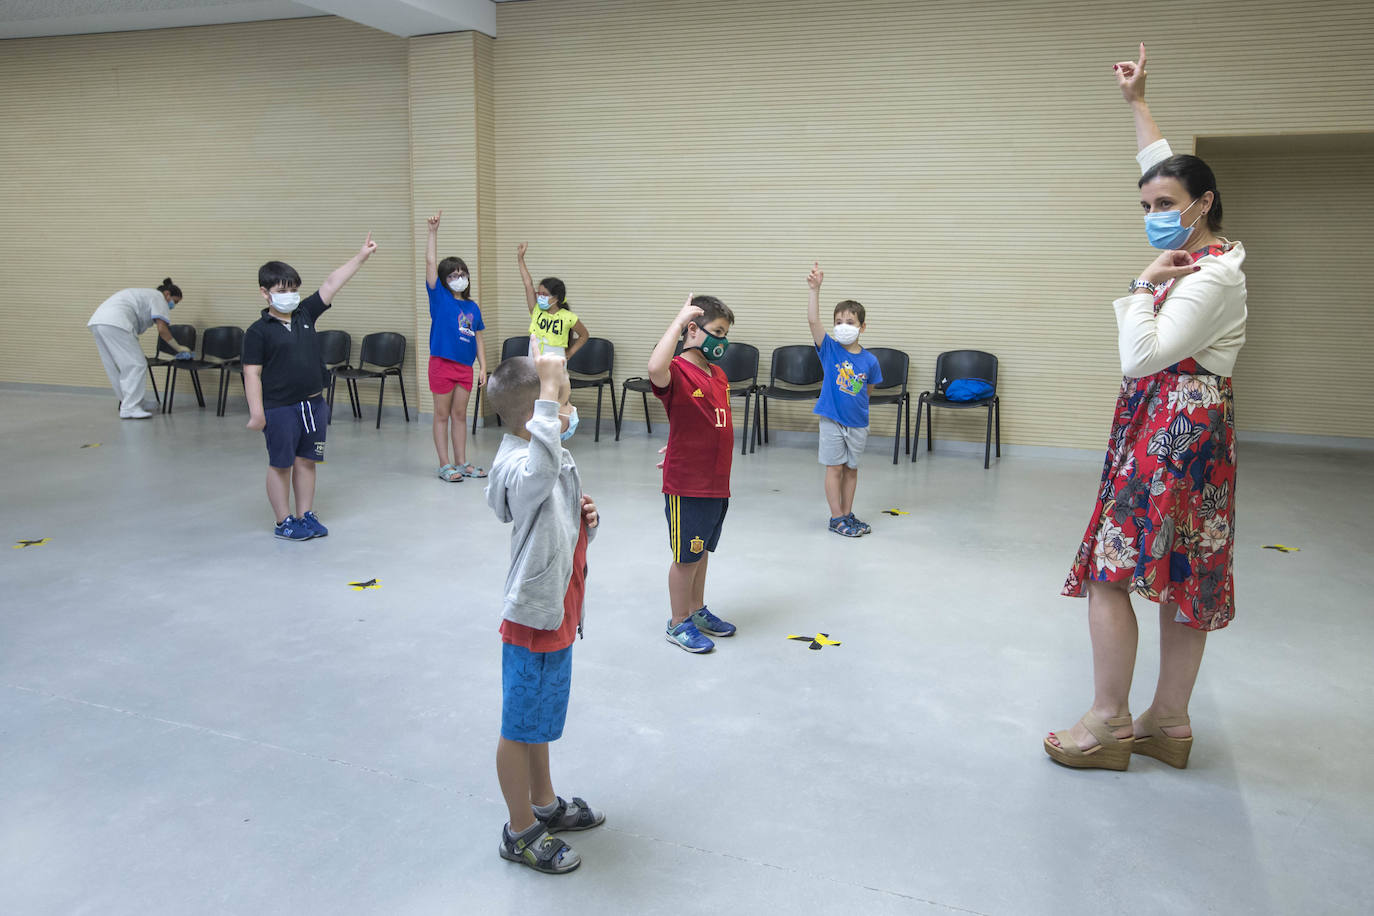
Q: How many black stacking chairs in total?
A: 12